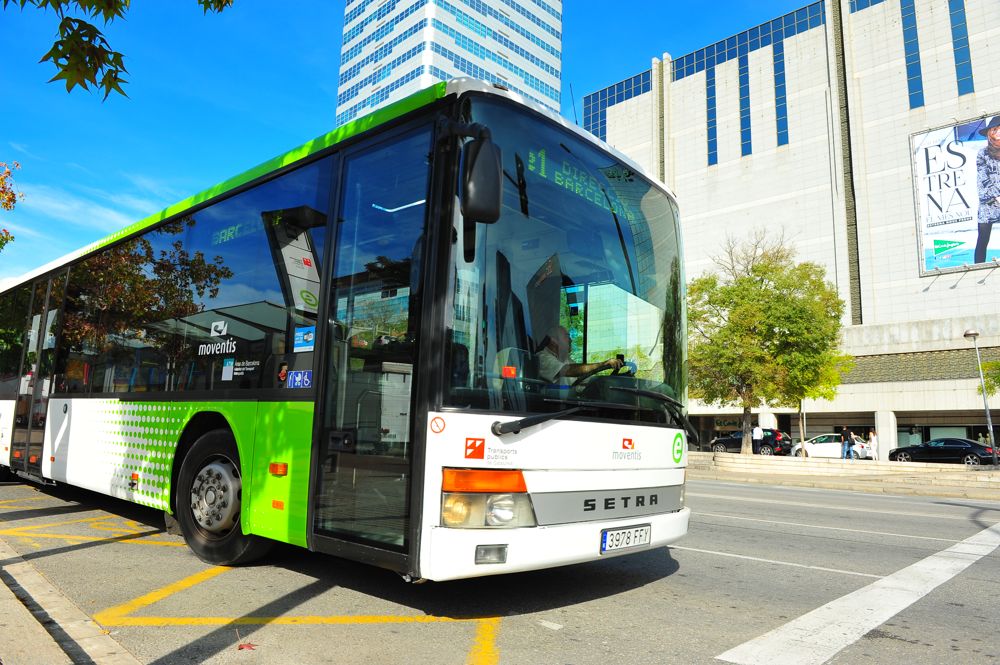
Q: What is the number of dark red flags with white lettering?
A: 0